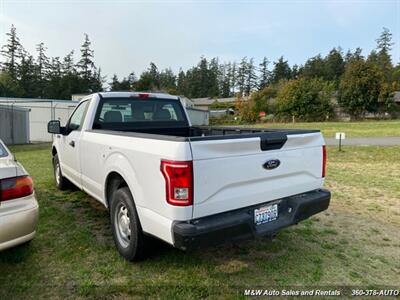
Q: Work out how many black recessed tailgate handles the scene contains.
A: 1